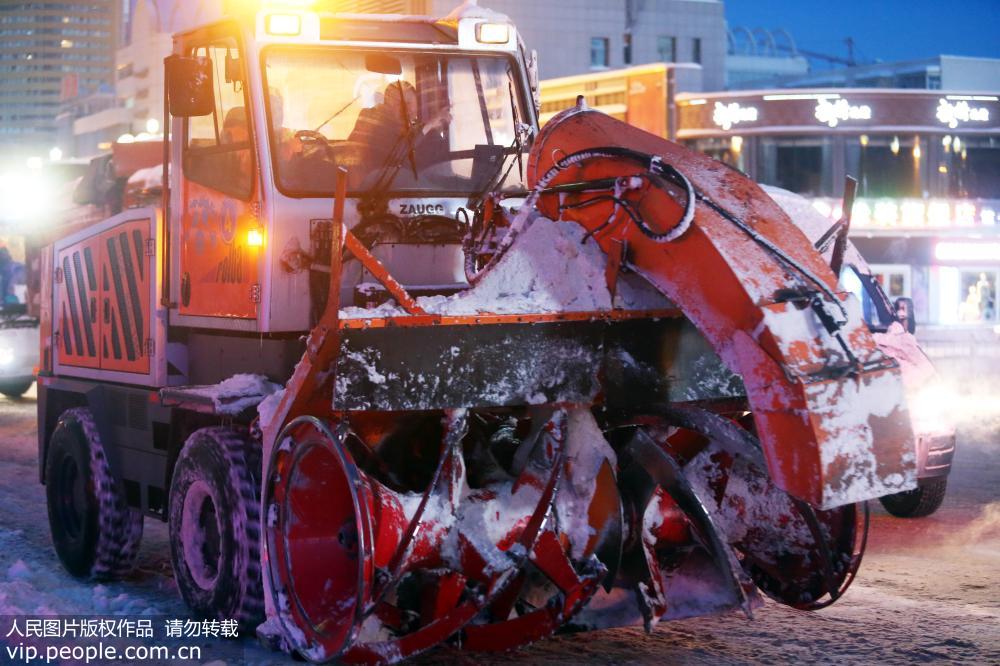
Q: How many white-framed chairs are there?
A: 0